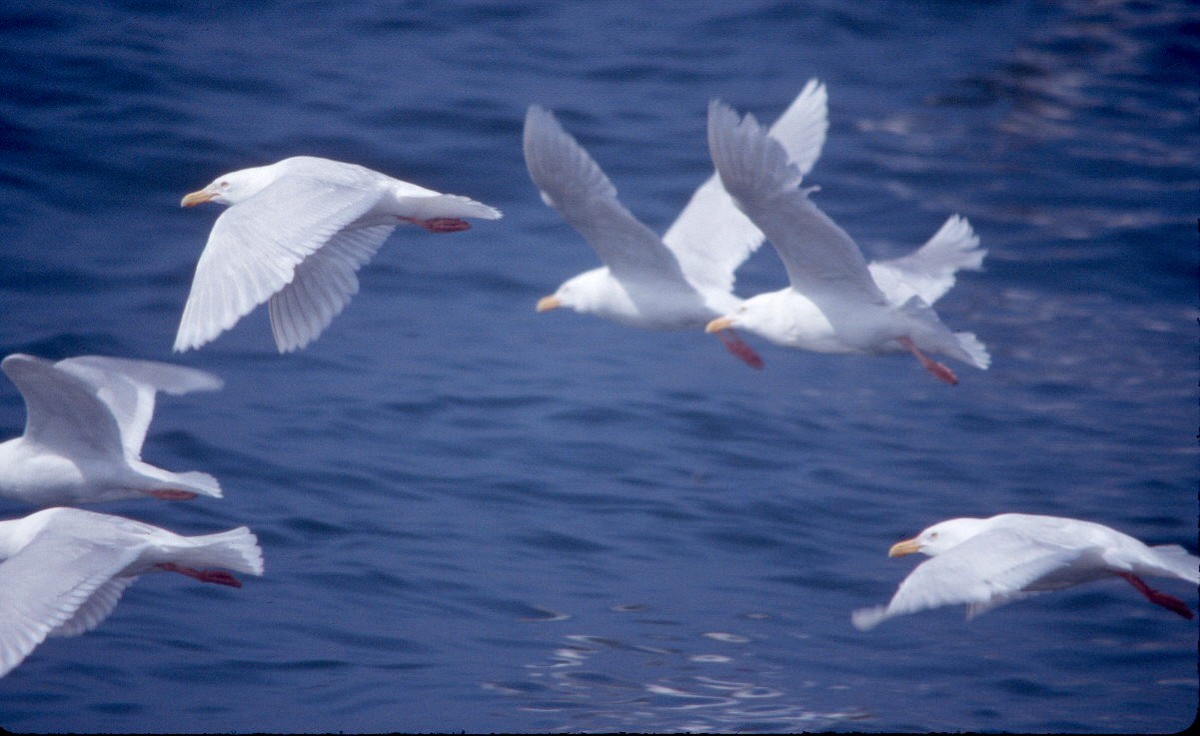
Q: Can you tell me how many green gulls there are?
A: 0